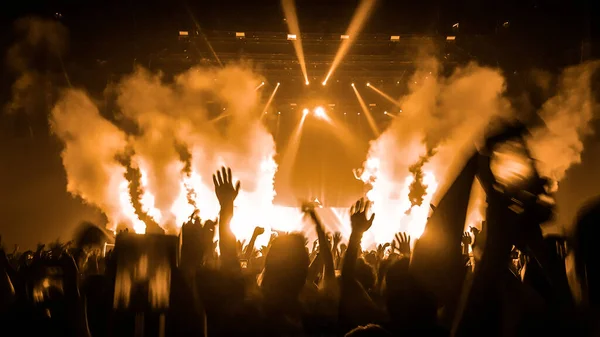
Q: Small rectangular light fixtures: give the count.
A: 6